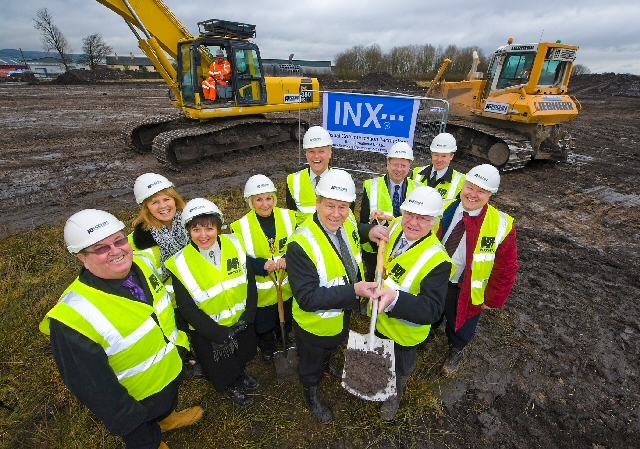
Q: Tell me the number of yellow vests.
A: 10